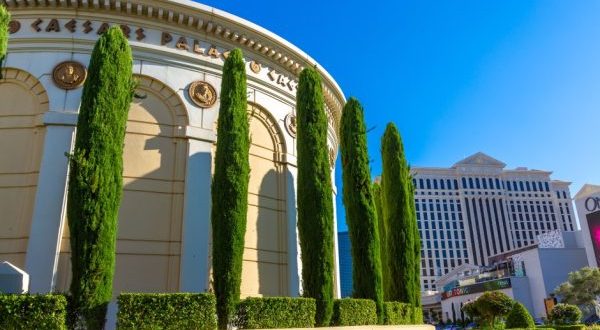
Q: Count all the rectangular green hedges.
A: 5